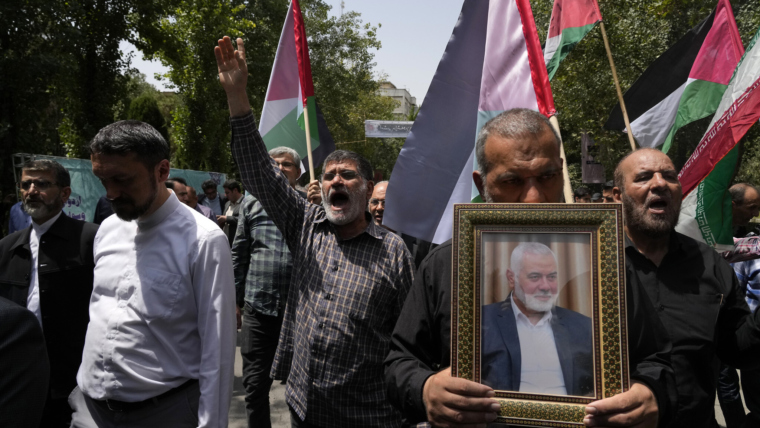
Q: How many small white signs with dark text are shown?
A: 1